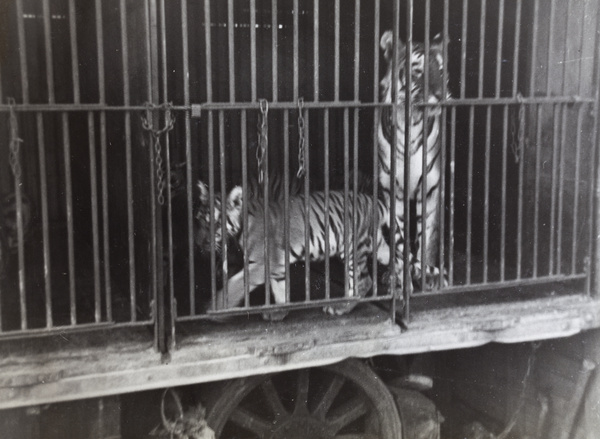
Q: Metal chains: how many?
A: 5